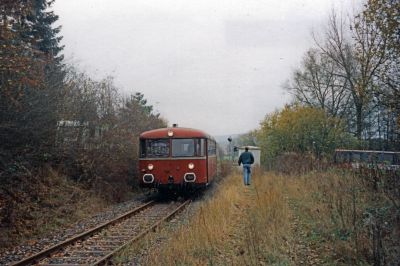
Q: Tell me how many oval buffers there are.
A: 2